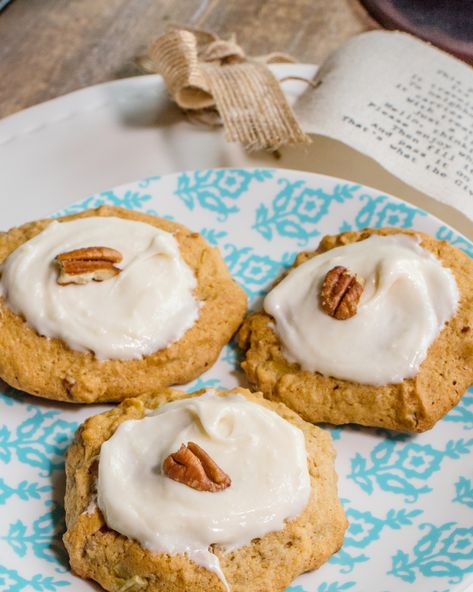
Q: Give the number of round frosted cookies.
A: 3